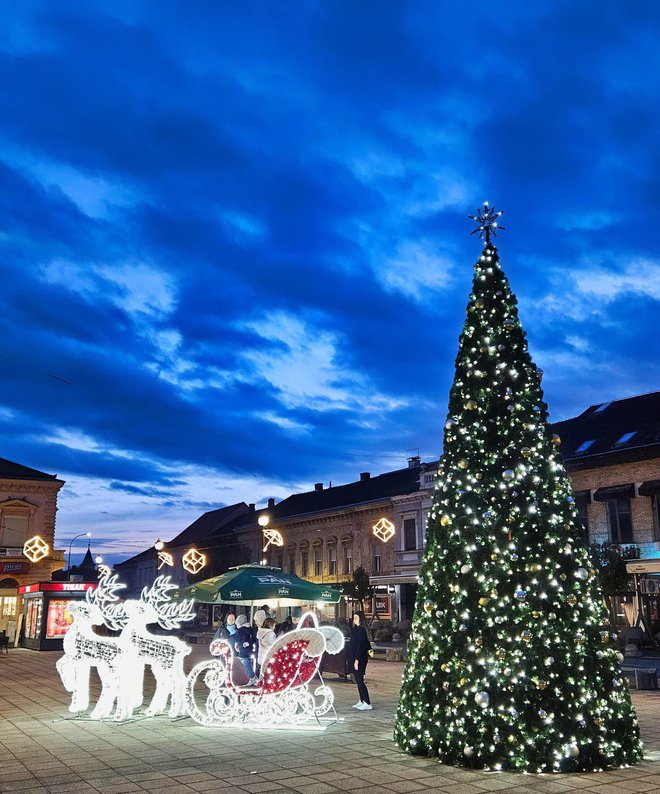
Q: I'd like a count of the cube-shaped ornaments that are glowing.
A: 3